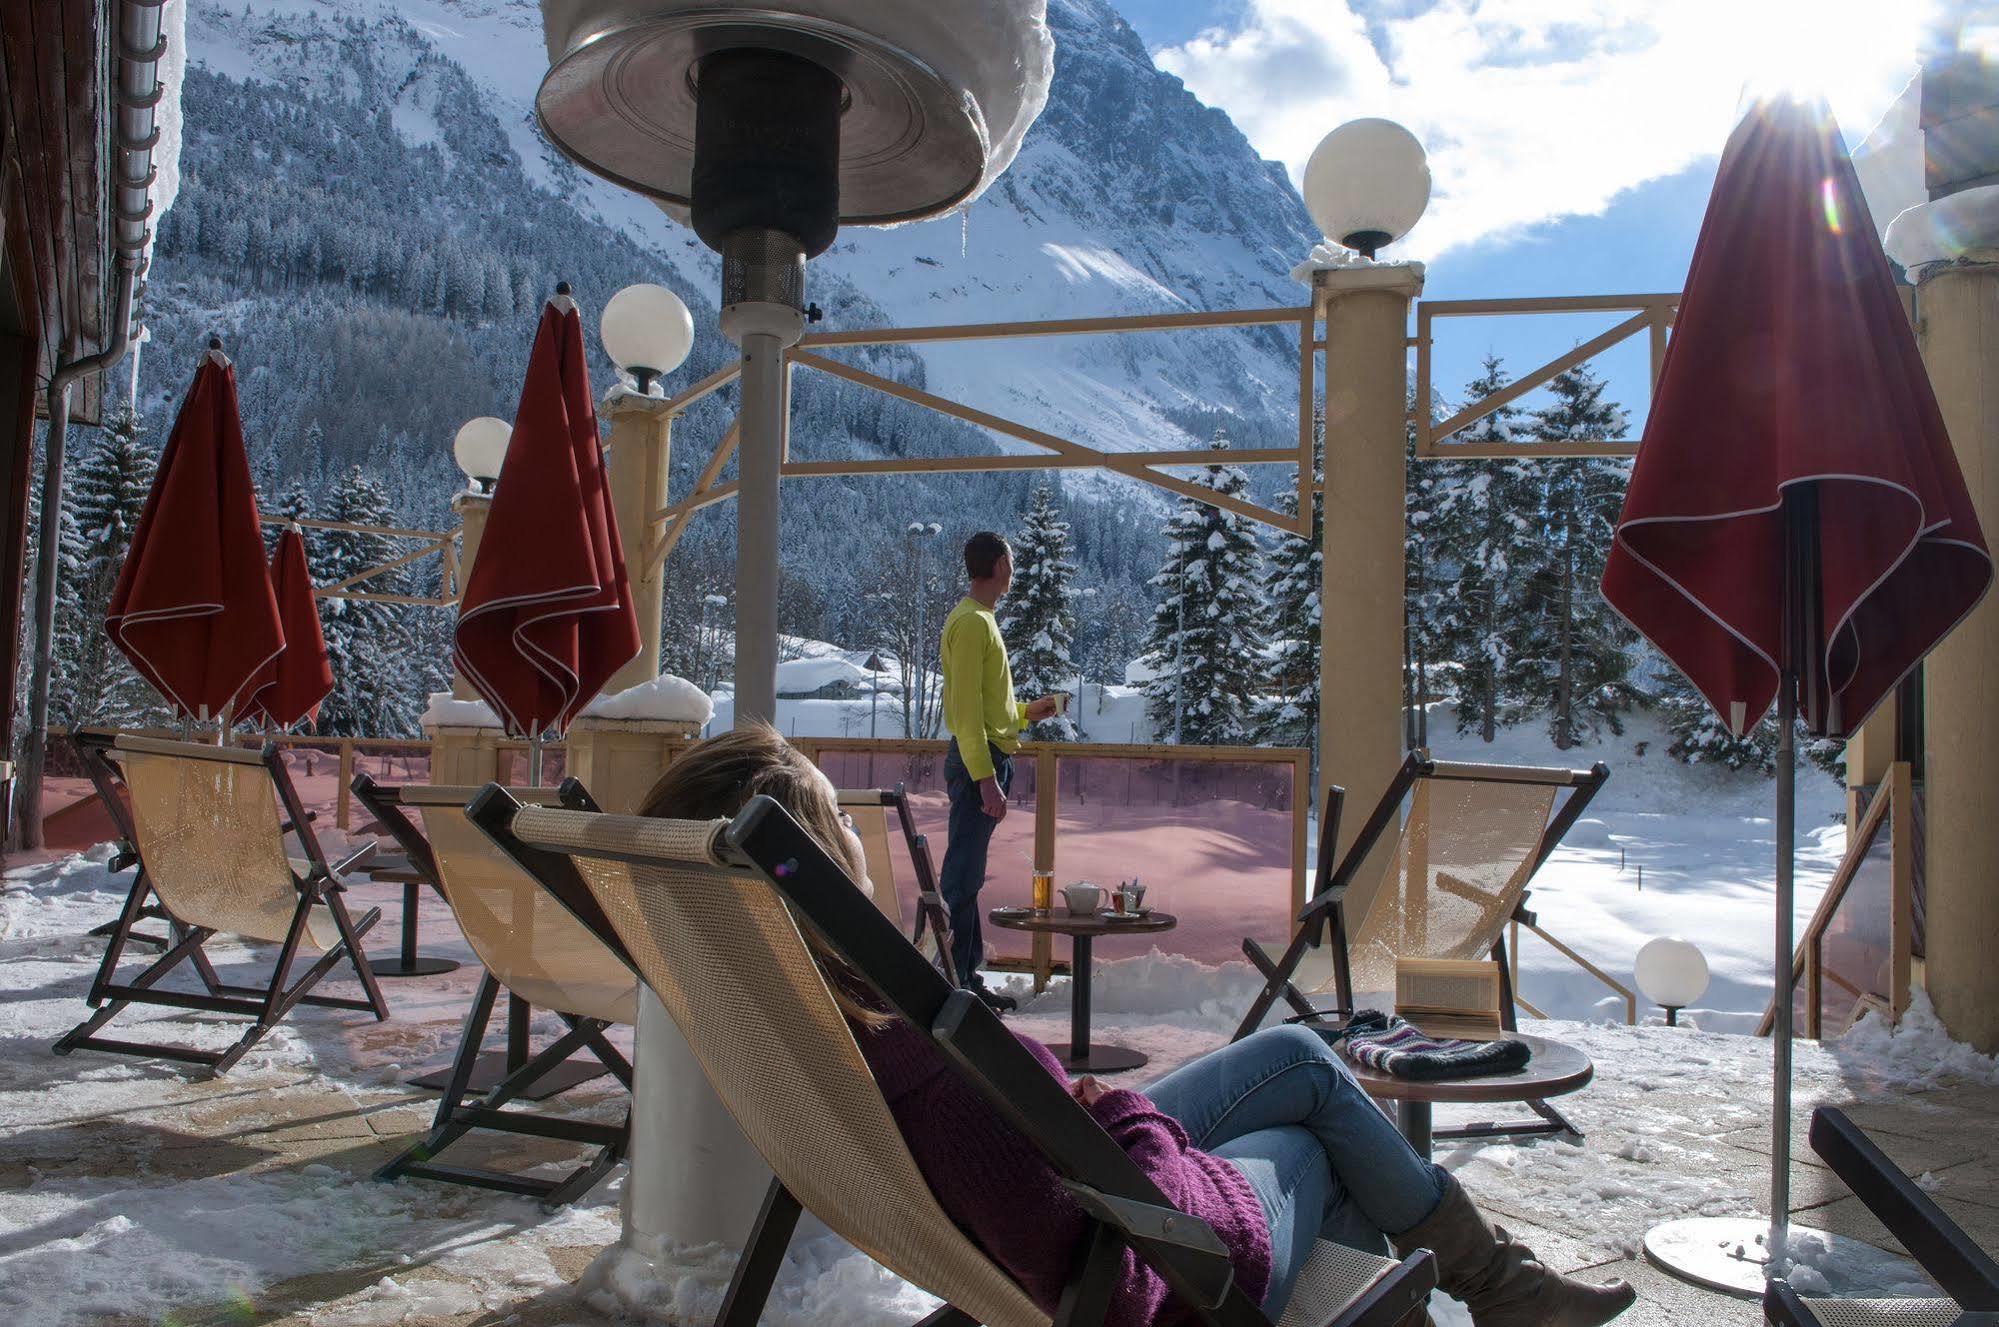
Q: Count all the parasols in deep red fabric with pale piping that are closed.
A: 4